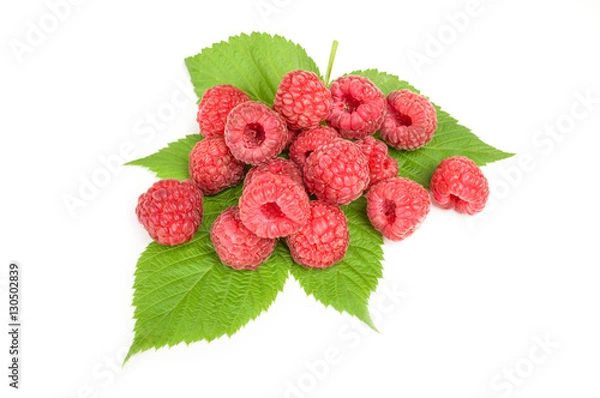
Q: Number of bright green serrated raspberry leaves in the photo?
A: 5